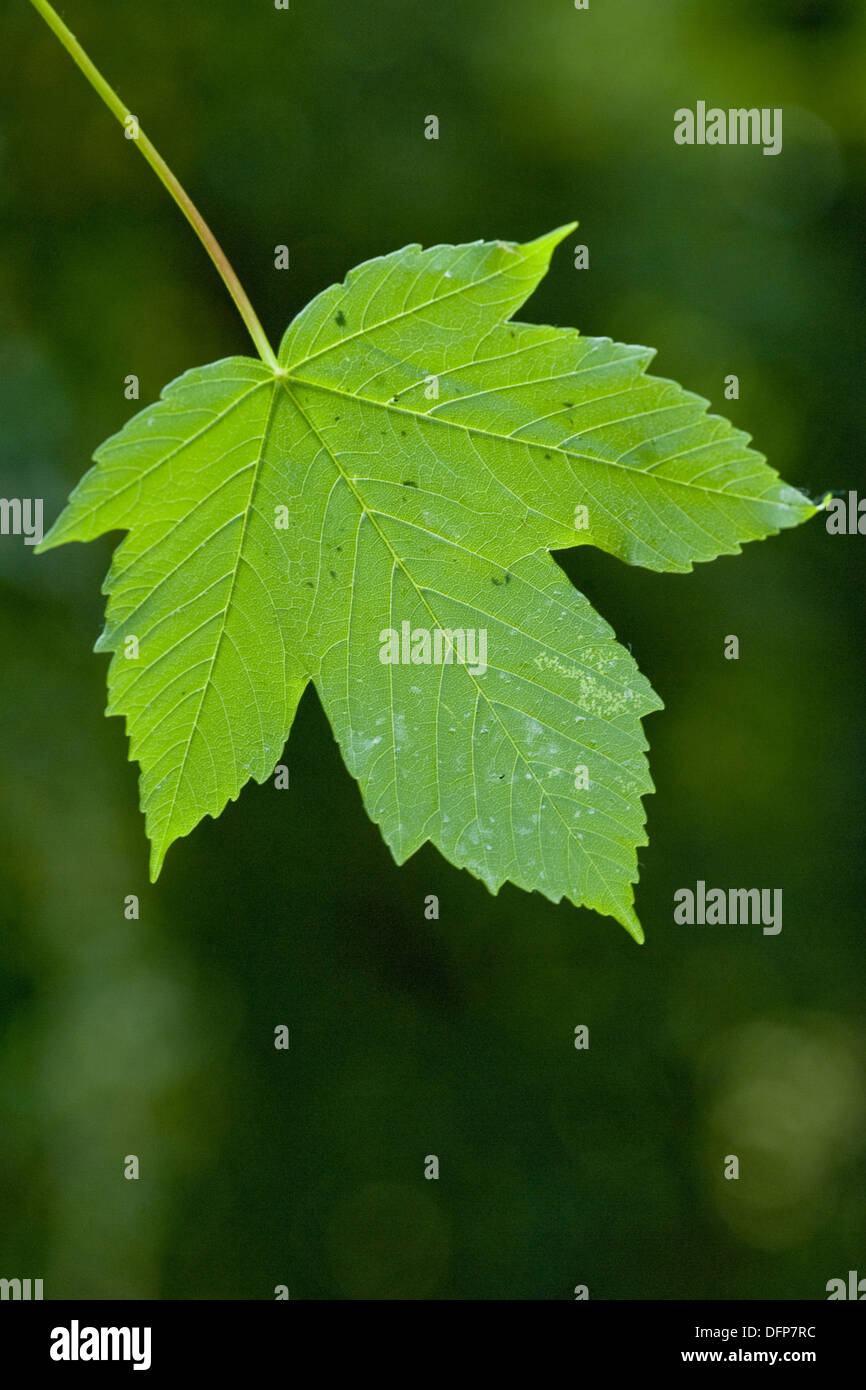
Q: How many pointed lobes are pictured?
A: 5